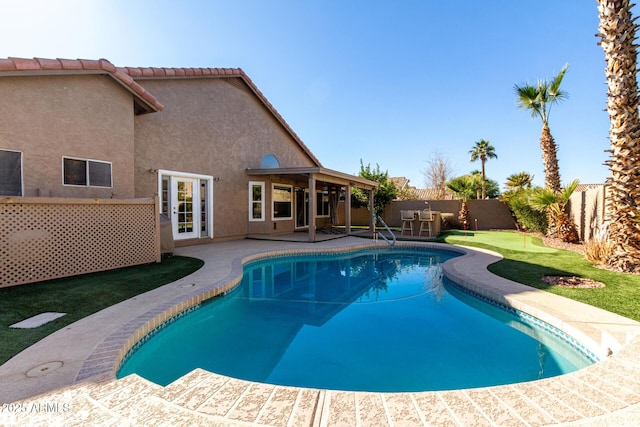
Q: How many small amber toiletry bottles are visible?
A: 0